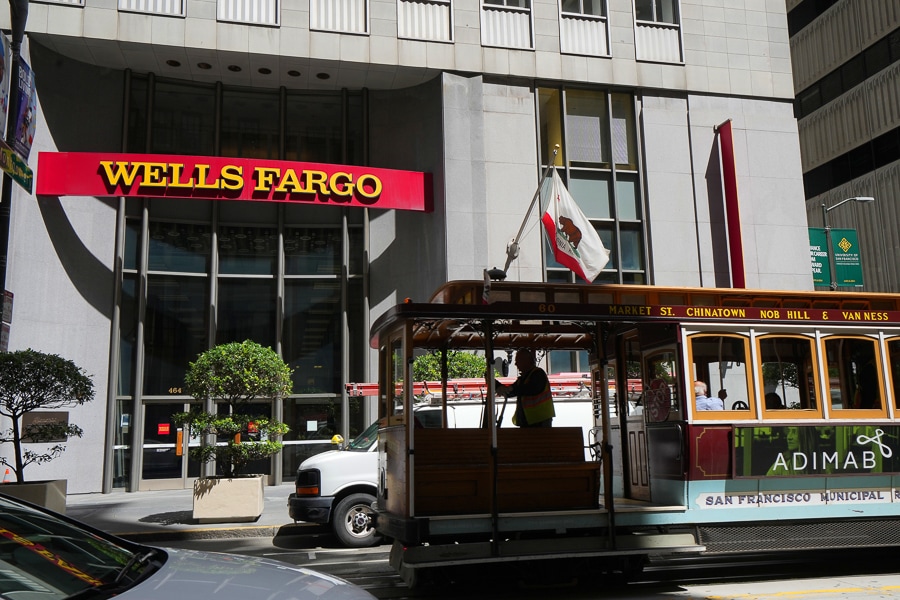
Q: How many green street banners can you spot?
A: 2